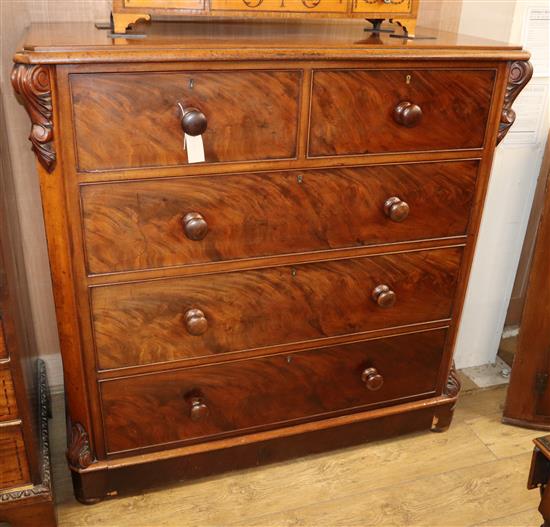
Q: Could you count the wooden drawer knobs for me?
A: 8